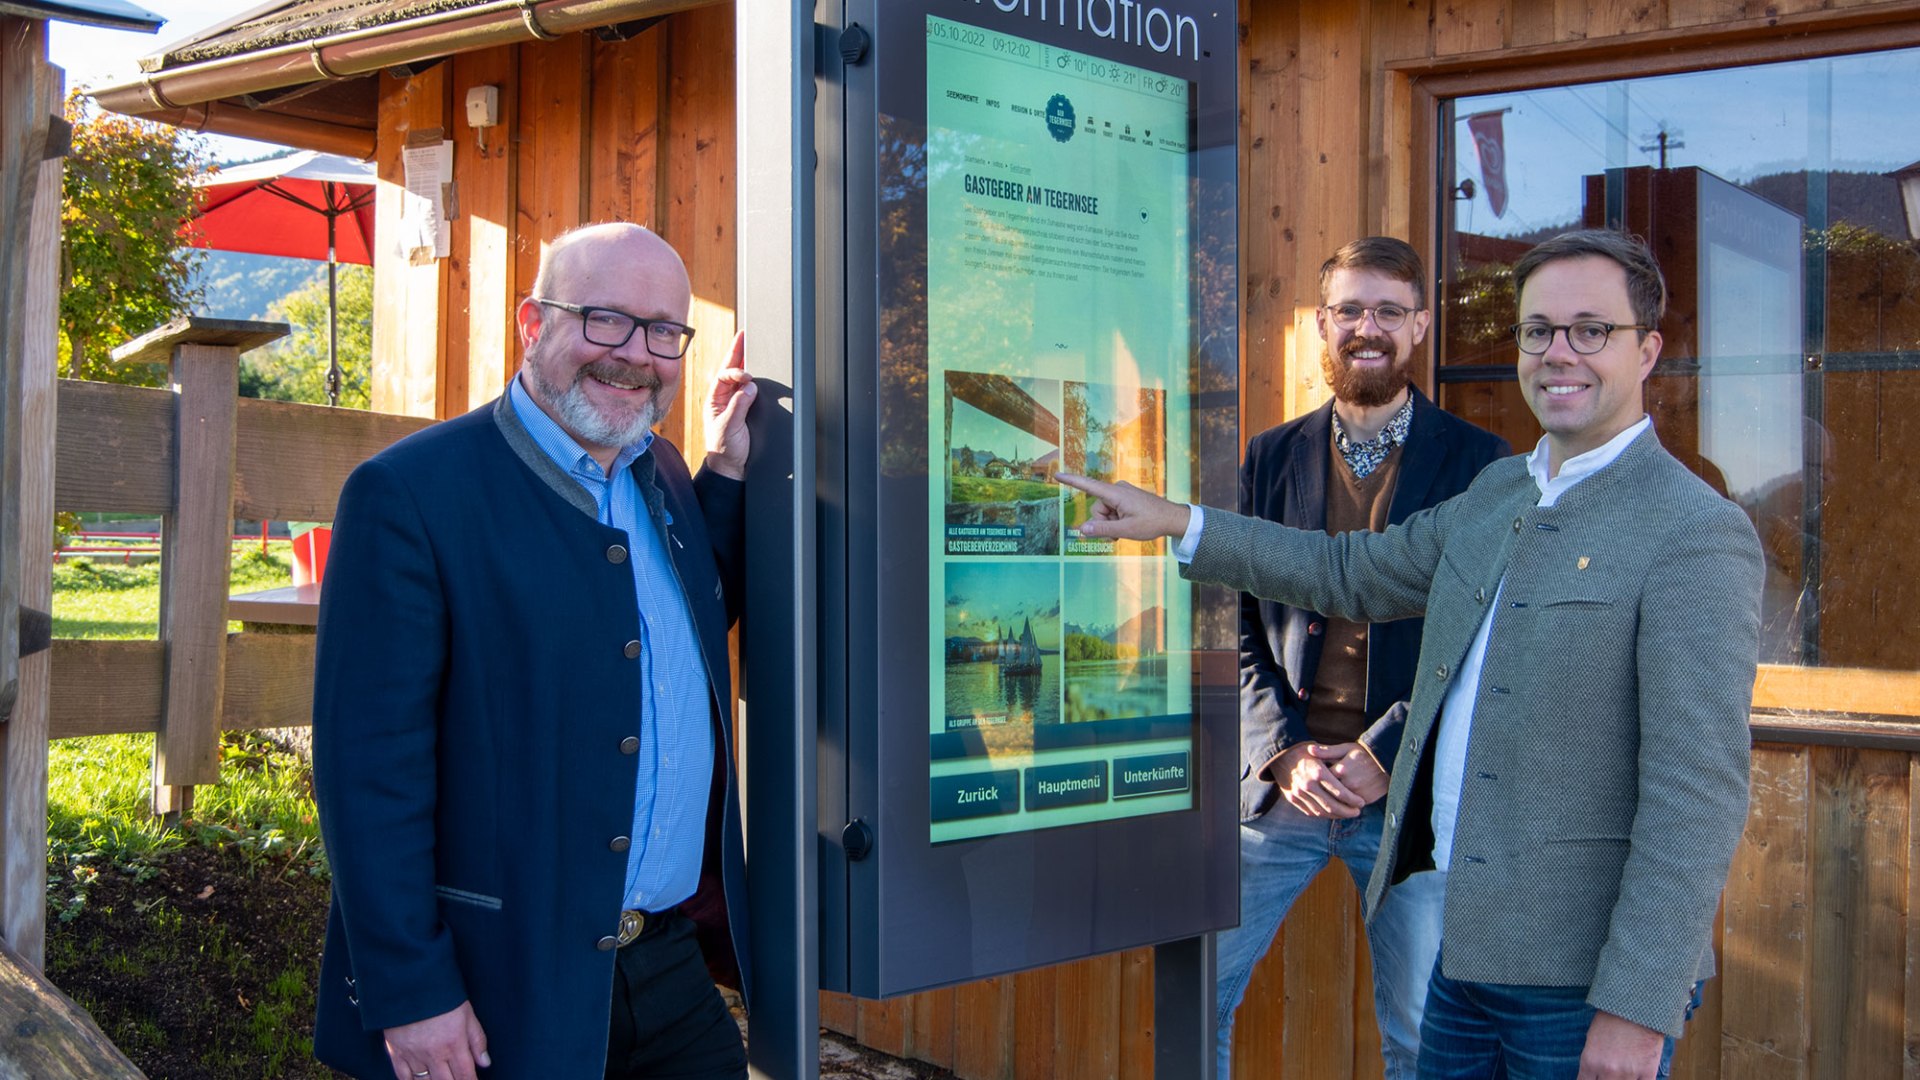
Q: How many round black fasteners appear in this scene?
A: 2